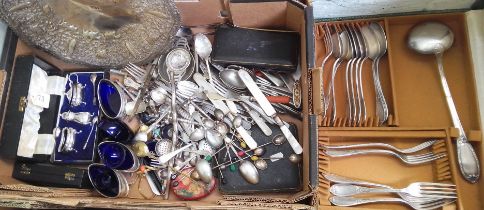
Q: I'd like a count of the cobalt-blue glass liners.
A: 4